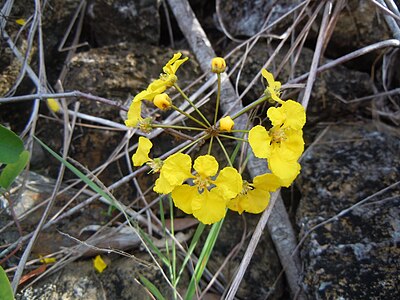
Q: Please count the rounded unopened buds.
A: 3